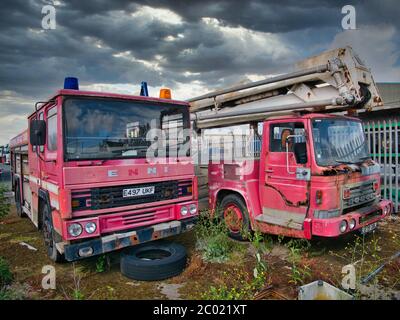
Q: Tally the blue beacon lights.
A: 2